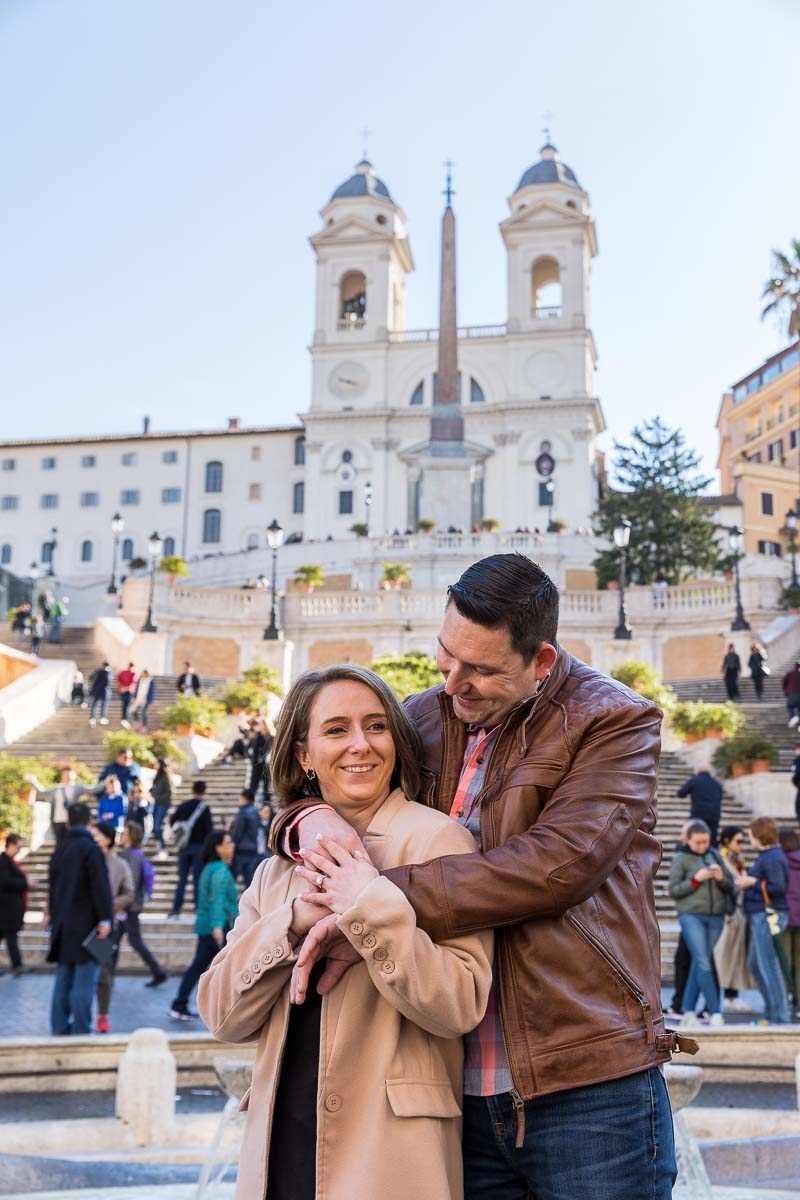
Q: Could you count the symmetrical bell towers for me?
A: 2